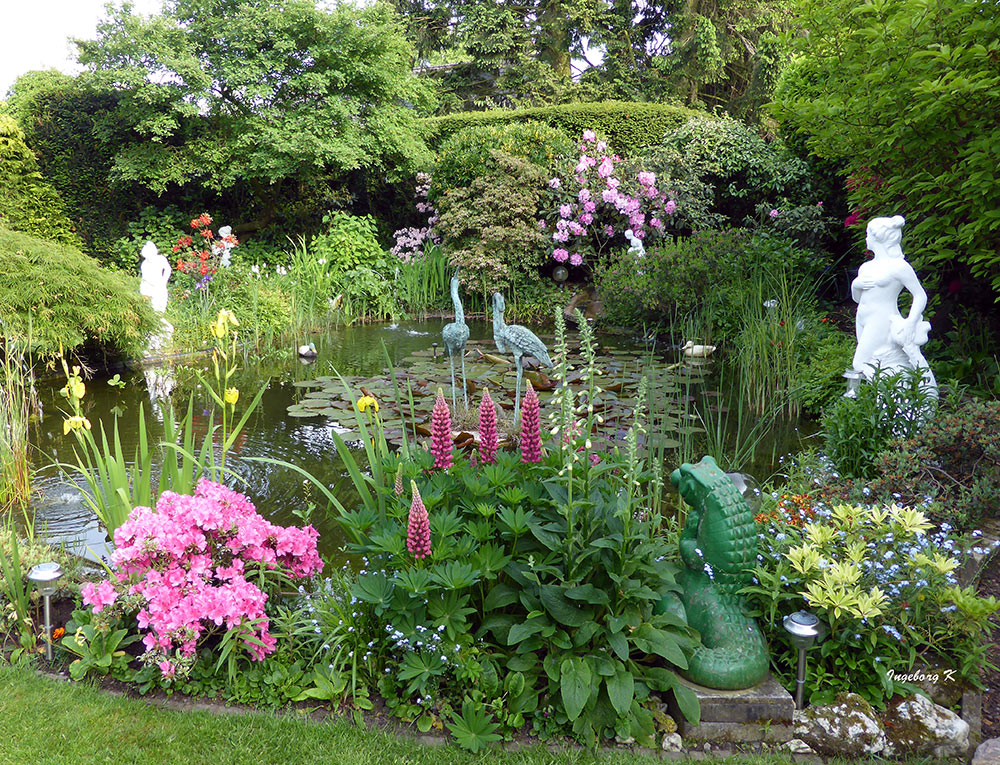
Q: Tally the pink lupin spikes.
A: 4